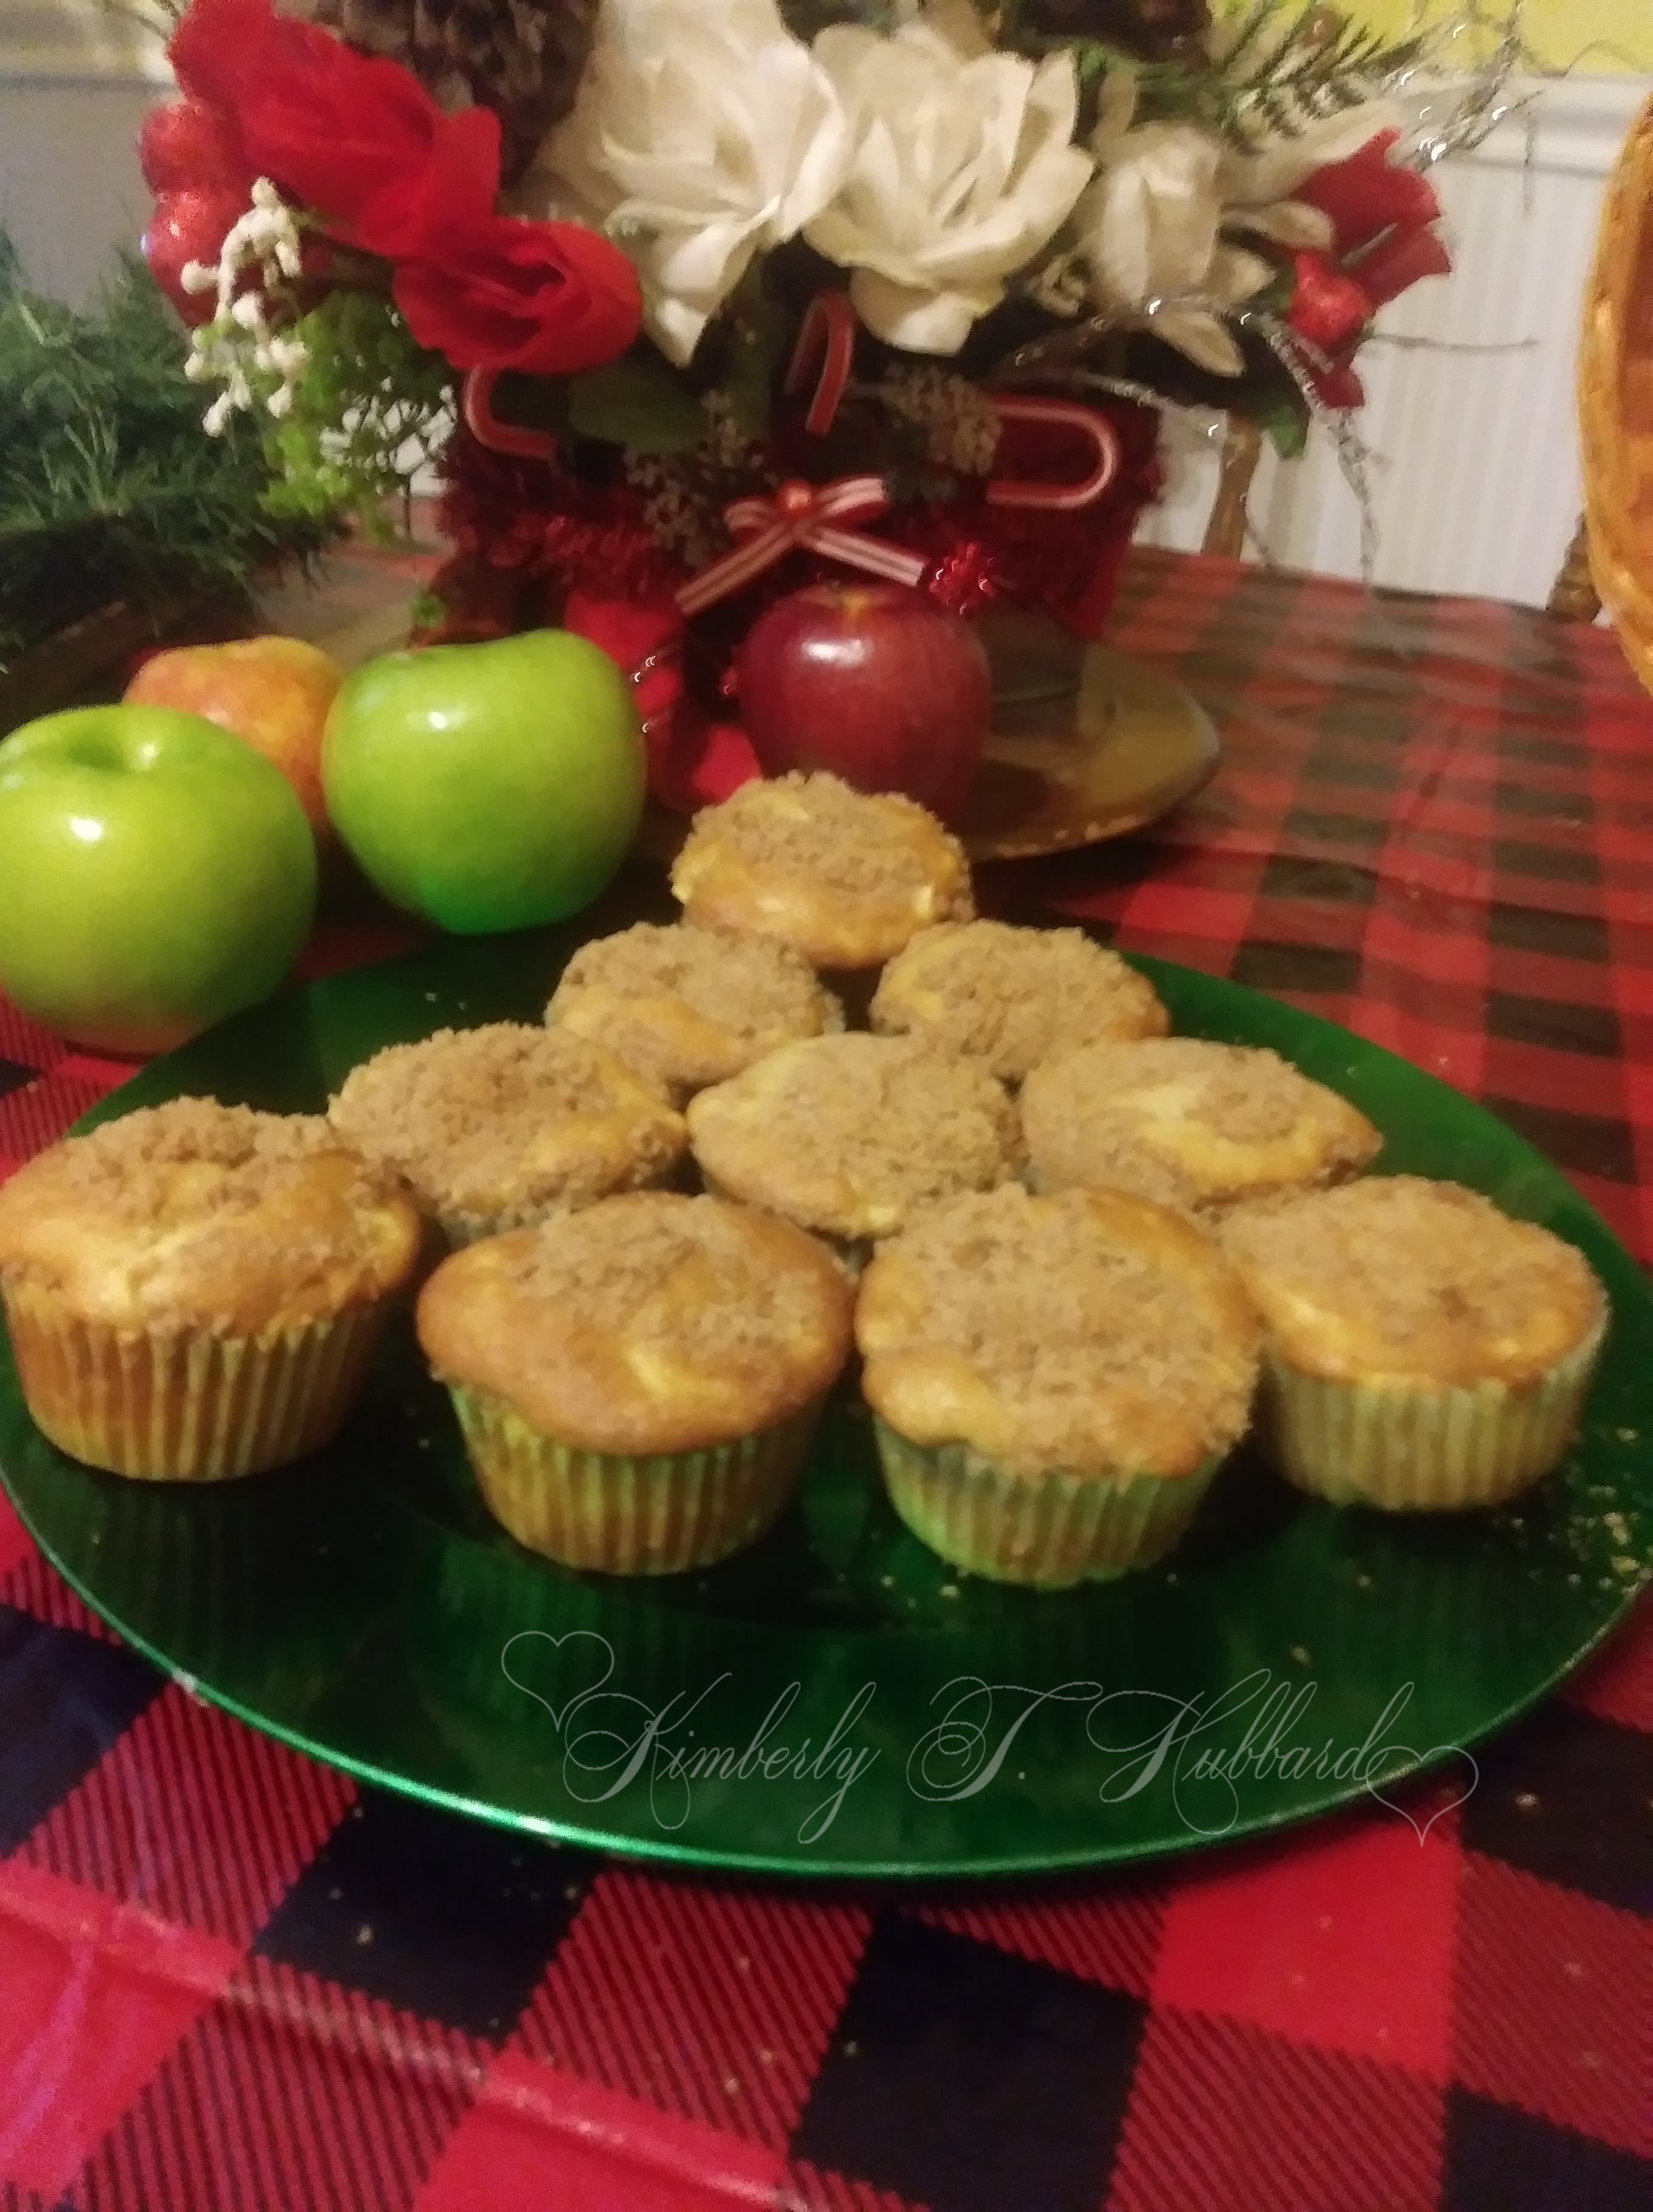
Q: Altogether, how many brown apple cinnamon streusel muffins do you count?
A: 10